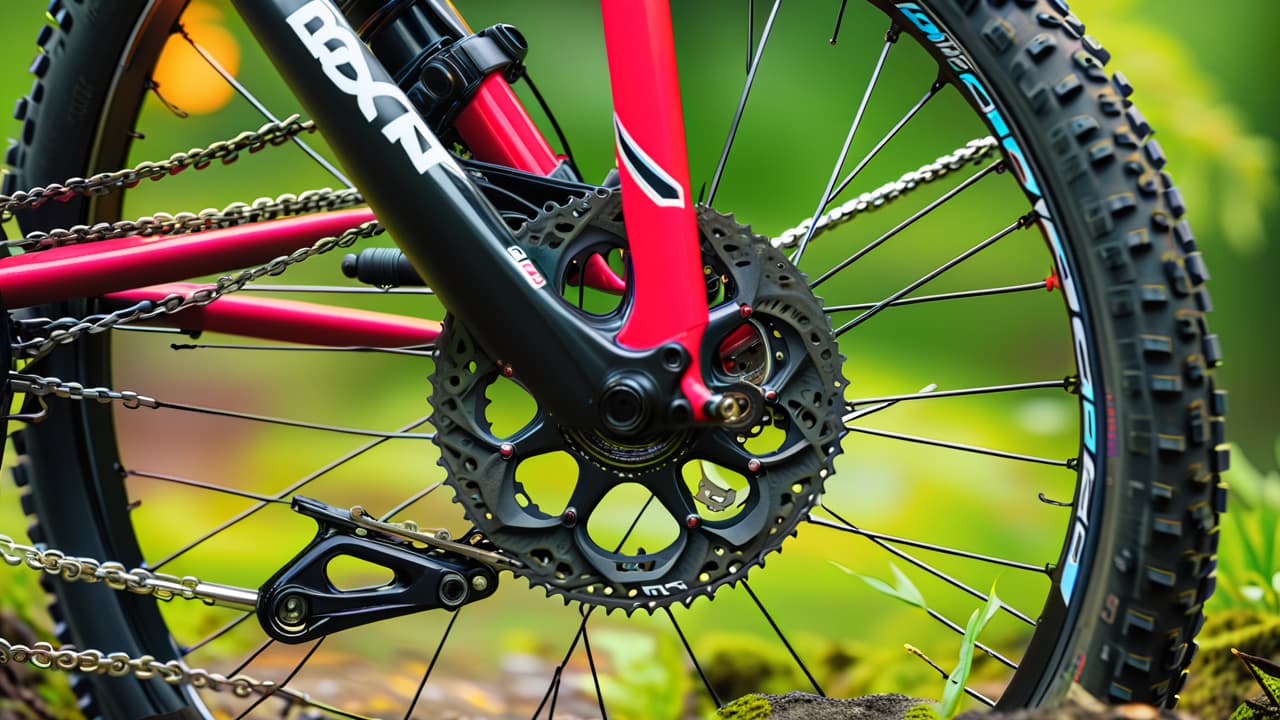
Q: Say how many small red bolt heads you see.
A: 7